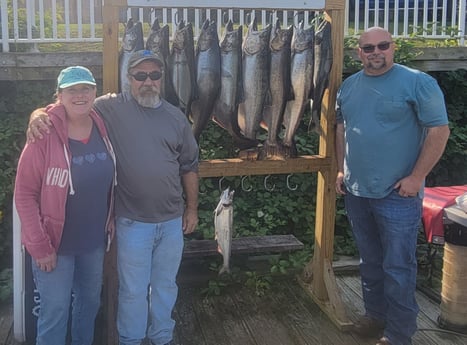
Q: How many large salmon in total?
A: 9